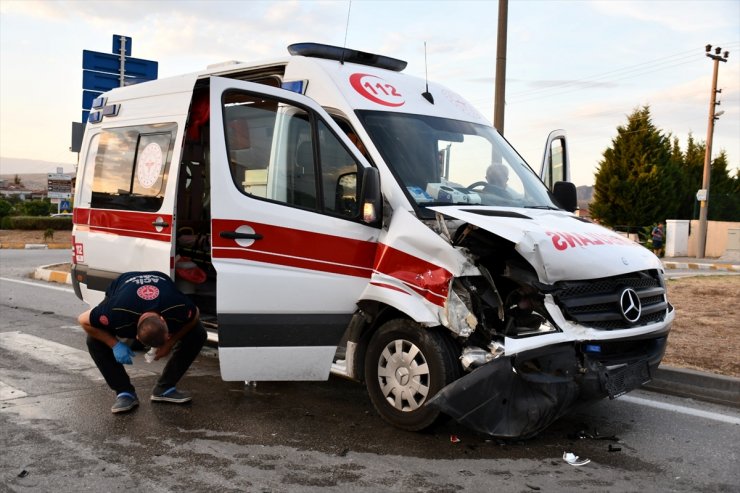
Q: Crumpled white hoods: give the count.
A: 1